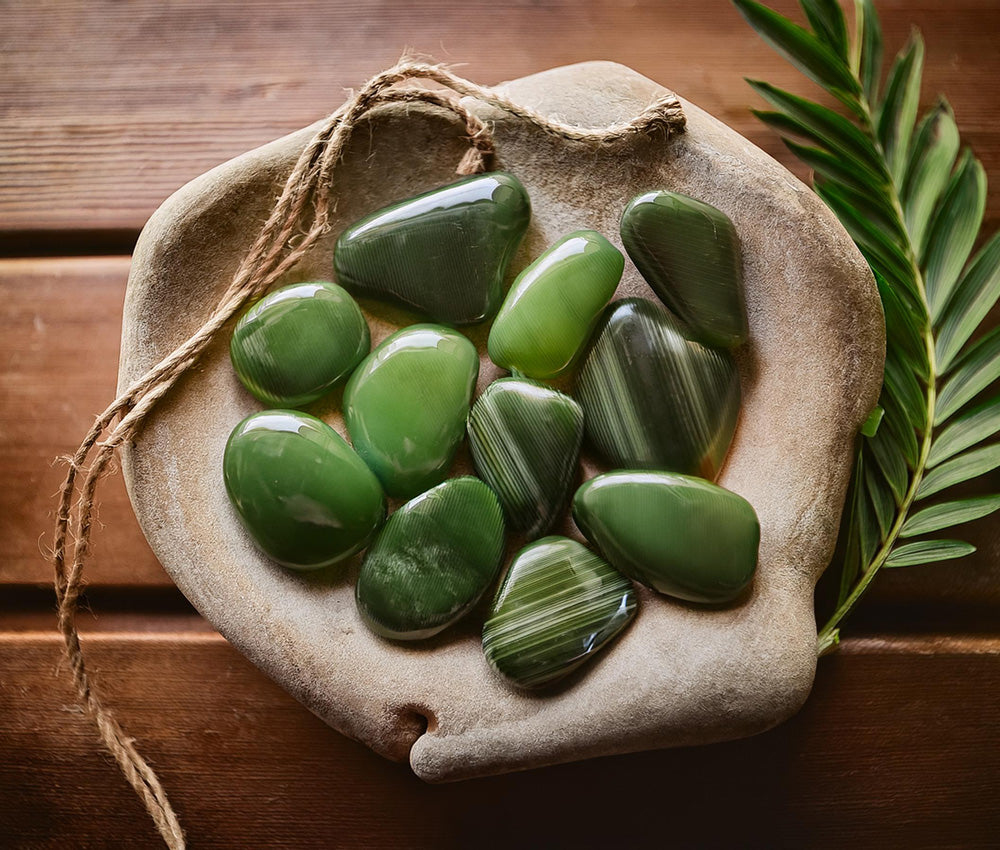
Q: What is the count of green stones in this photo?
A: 11